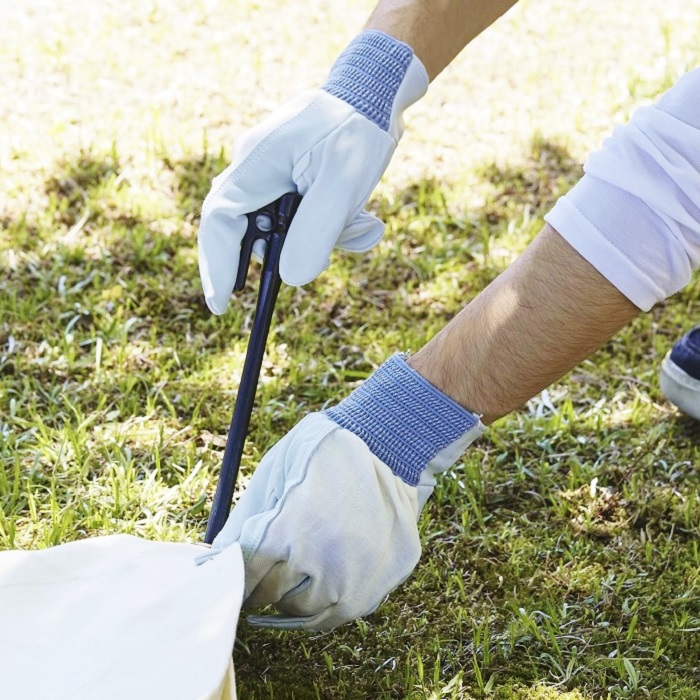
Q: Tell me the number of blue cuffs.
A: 2